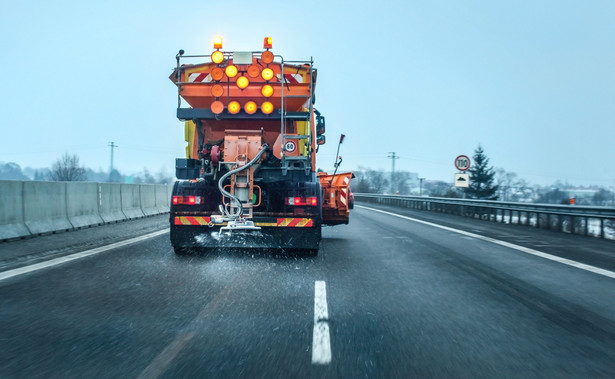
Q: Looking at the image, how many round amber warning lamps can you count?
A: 13